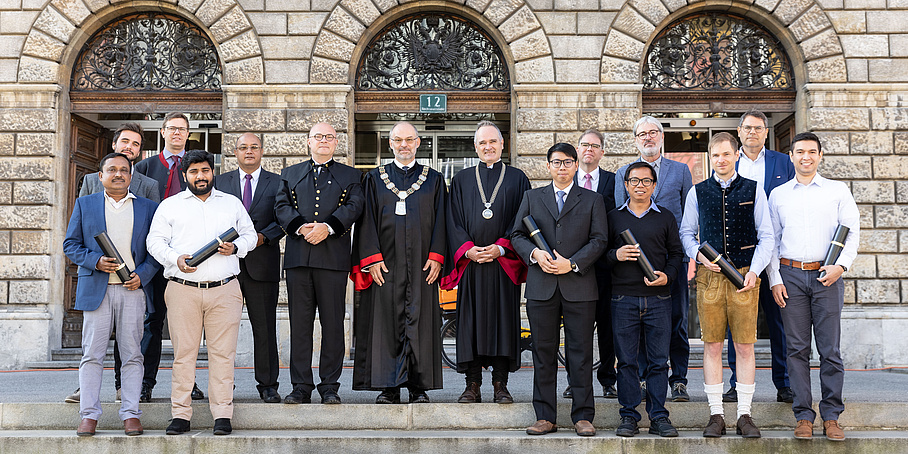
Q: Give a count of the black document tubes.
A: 6